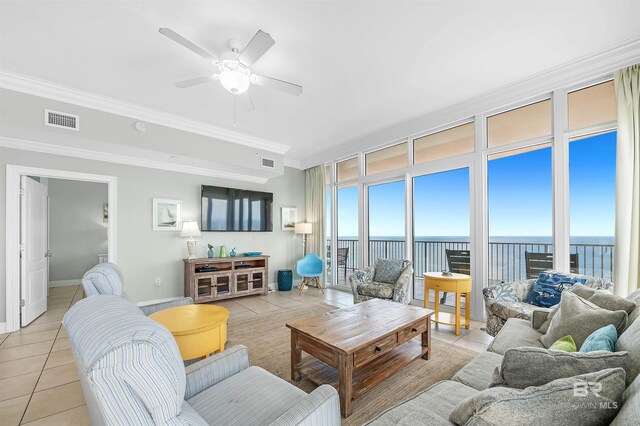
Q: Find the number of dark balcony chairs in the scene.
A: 3